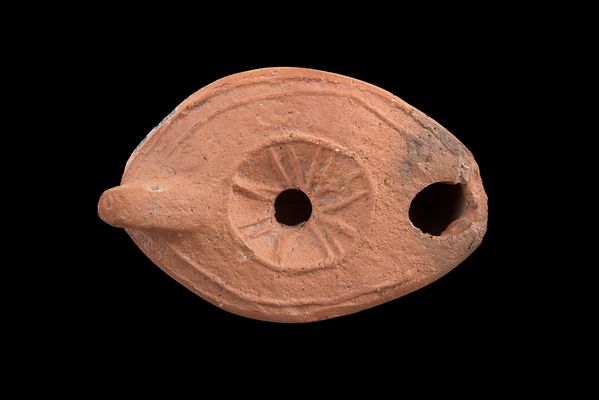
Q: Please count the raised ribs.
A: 13